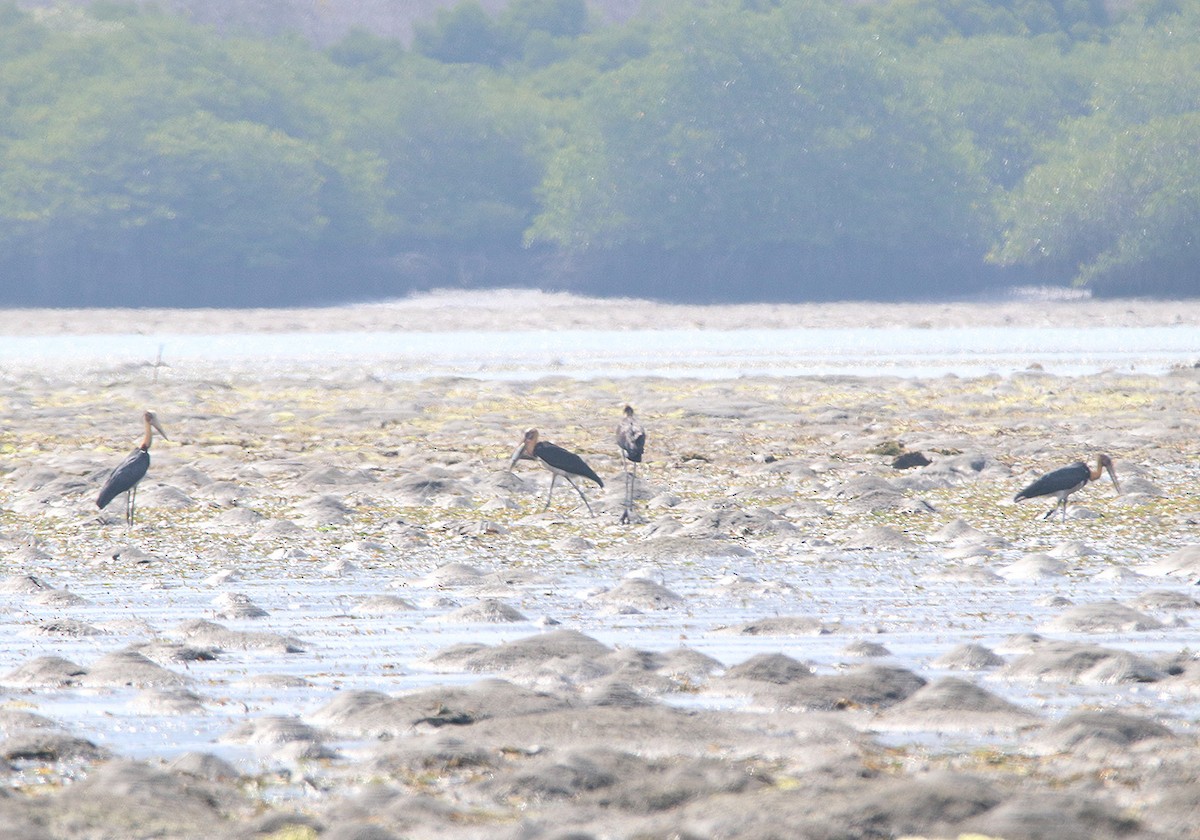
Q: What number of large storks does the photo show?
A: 4